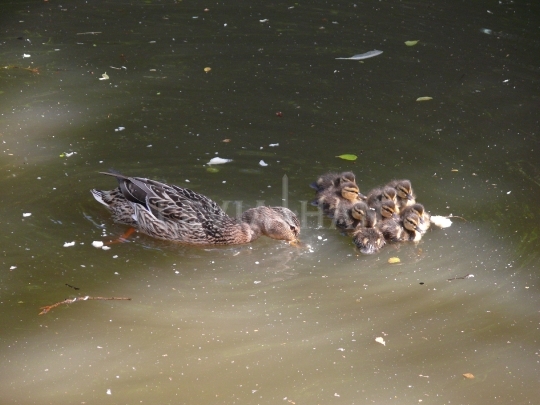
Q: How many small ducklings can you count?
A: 9